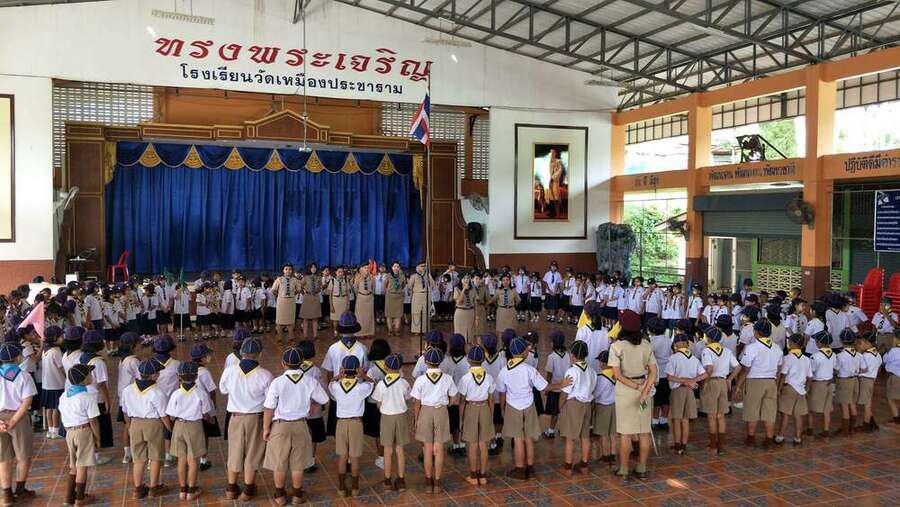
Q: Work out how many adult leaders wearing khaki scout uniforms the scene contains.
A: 10